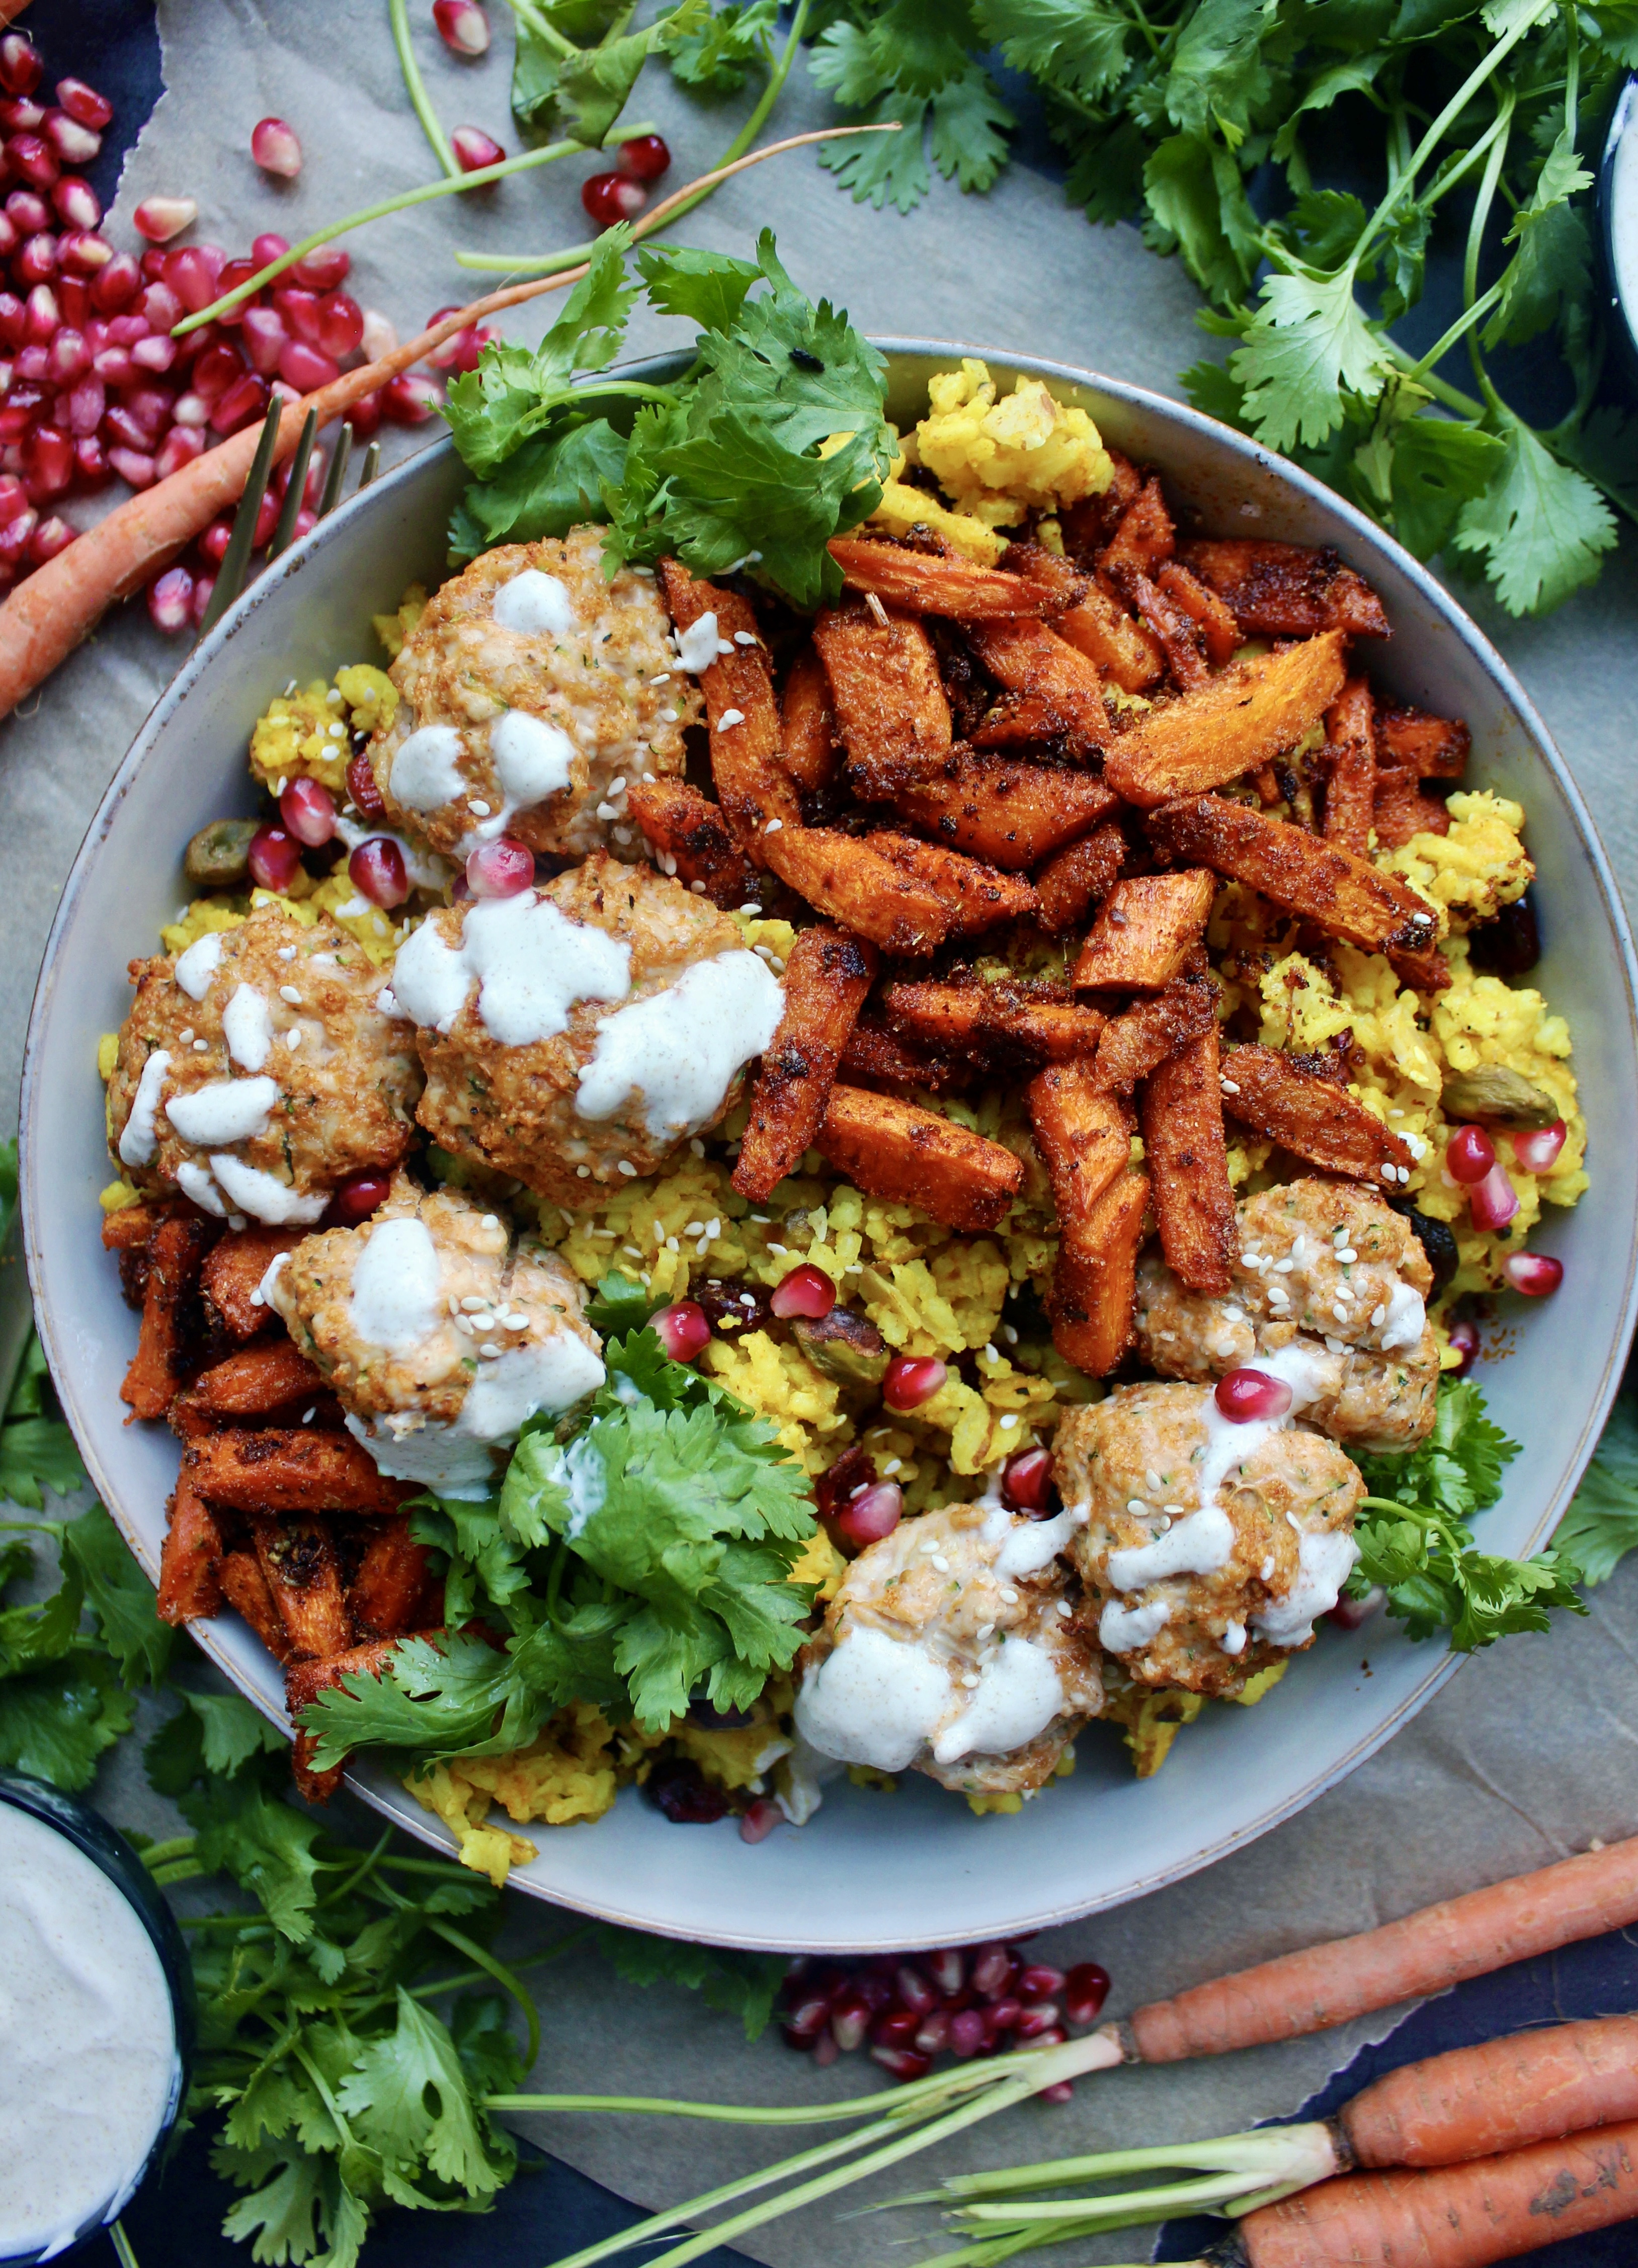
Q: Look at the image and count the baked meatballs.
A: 7